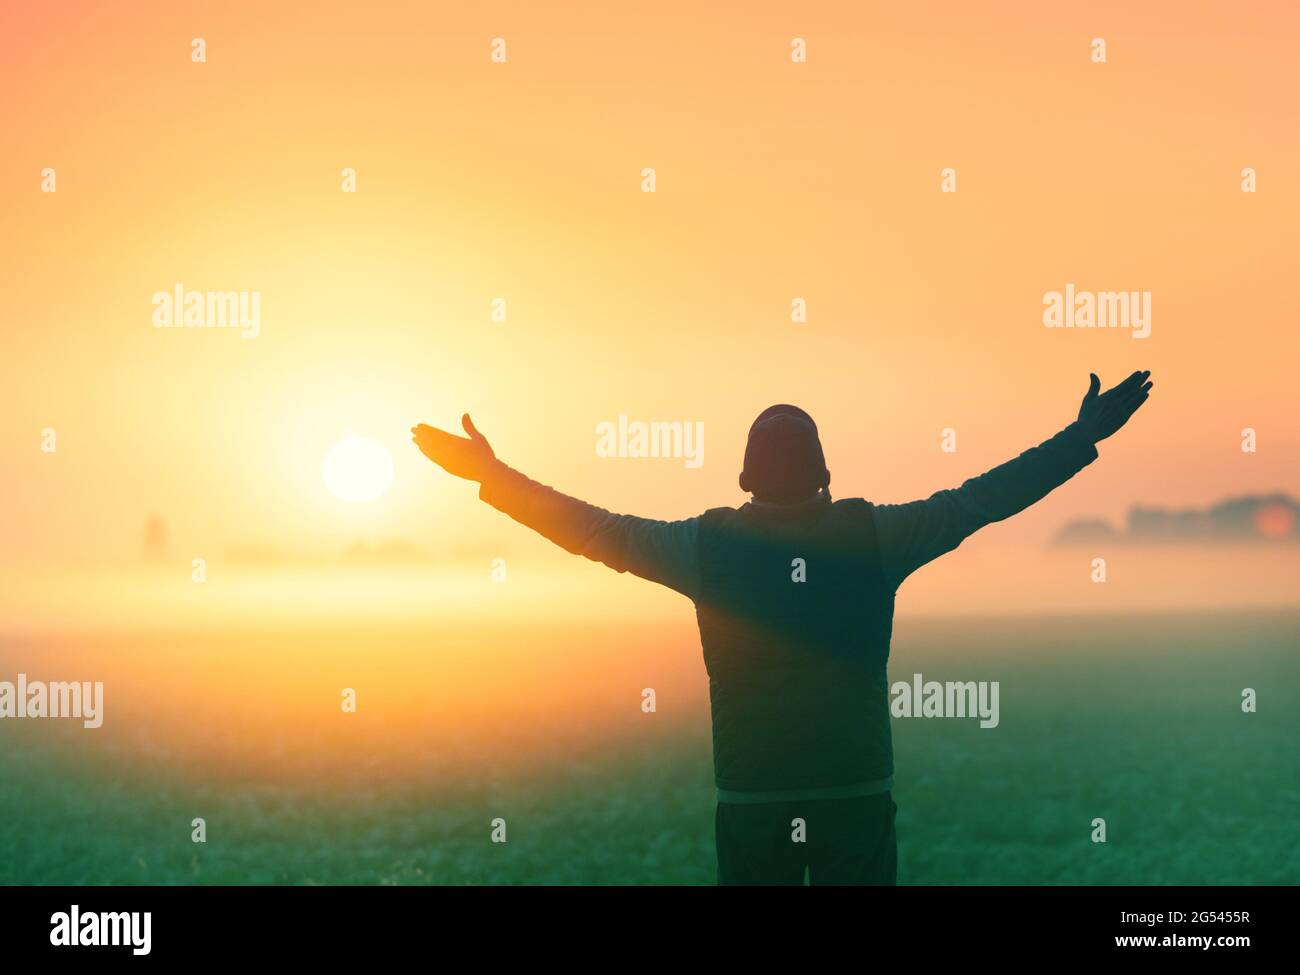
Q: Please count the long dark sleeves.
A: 2